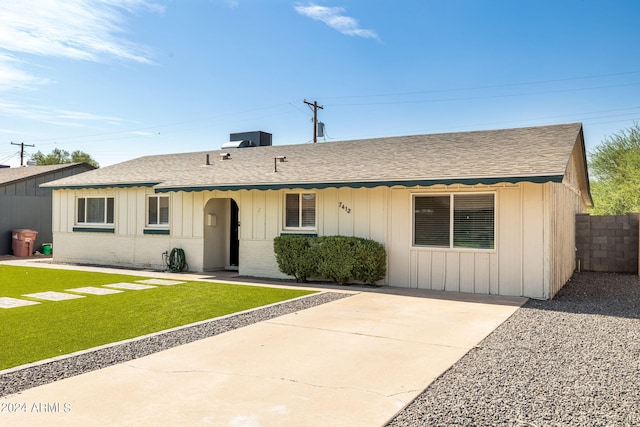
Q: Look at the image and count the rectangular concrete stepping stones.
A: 5